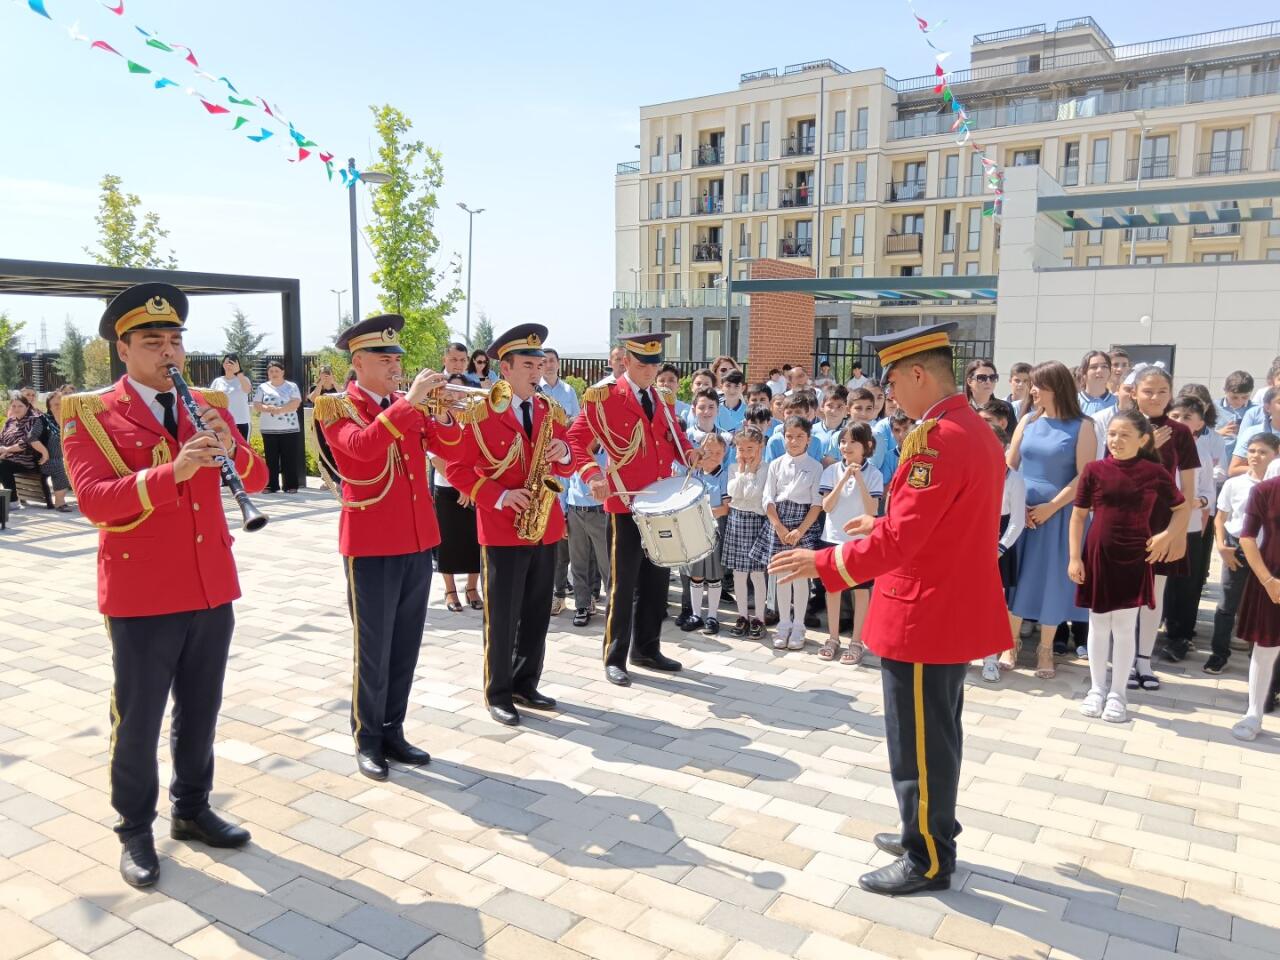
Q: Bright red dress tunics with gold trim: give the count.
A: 5